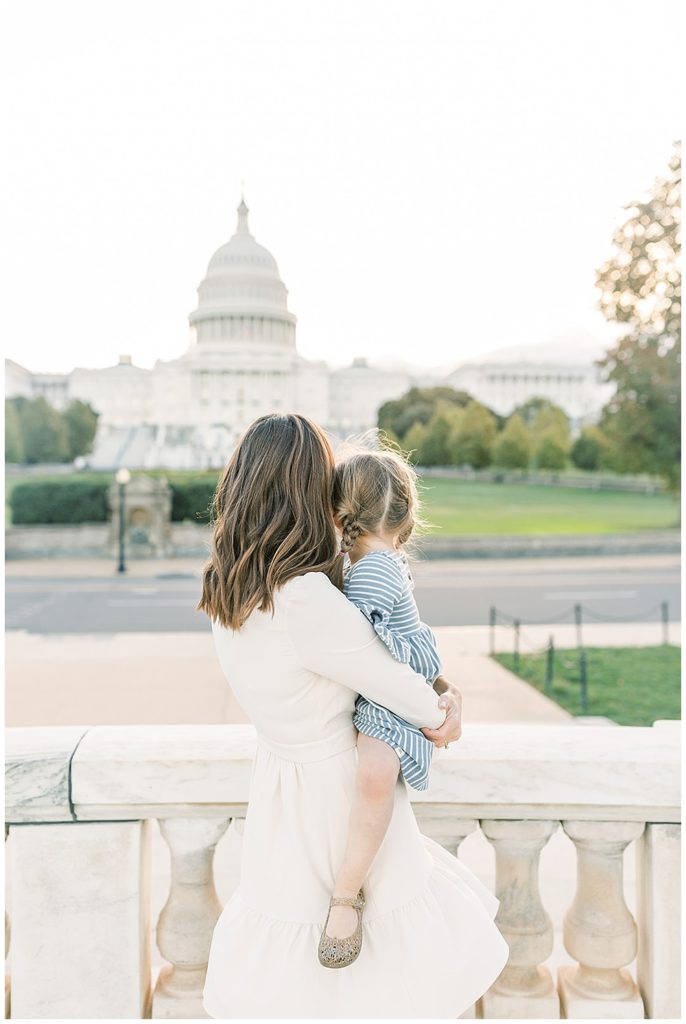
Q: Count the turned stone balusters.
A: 4